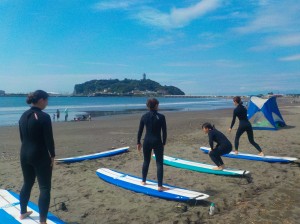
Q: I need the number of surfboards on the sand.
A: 5